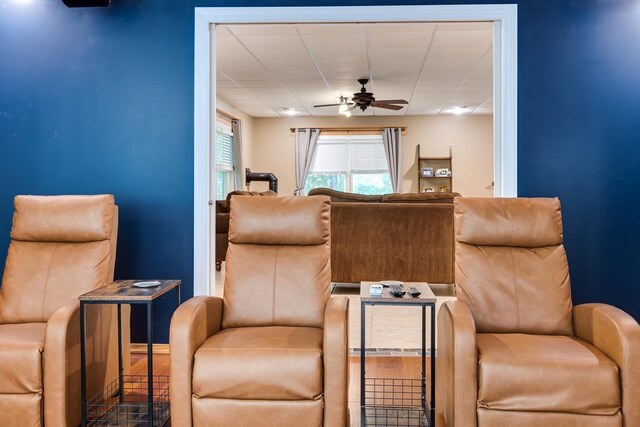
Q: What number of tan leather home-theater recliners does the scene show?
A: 3